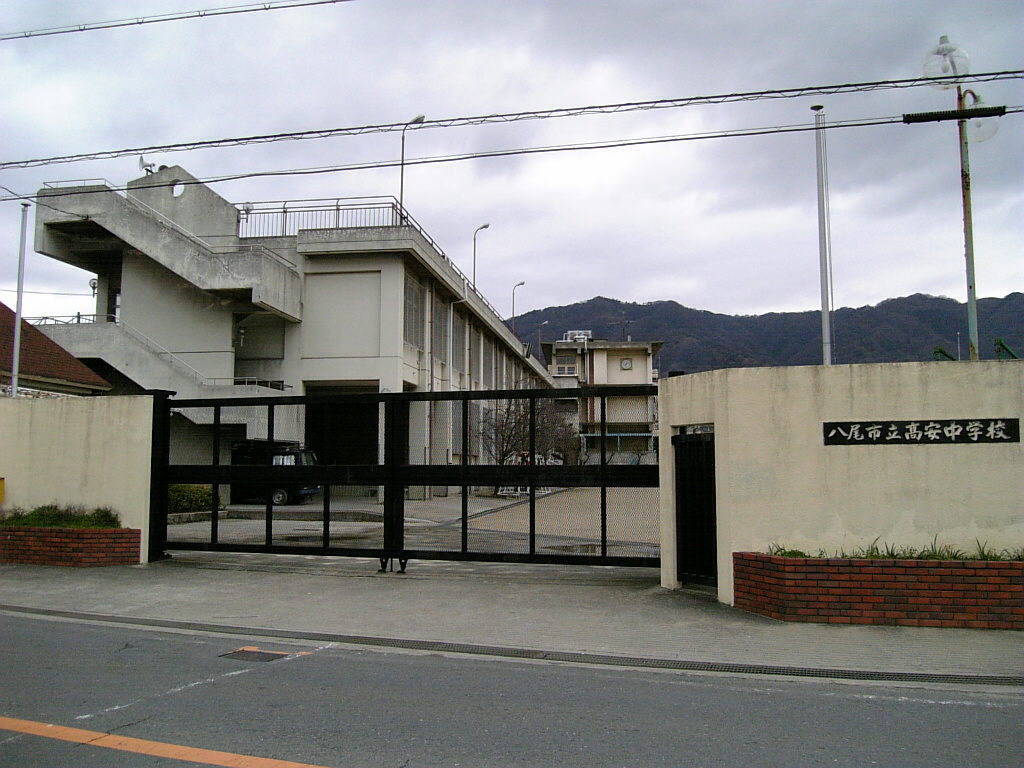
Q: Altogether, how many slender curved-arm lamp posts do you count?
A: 4